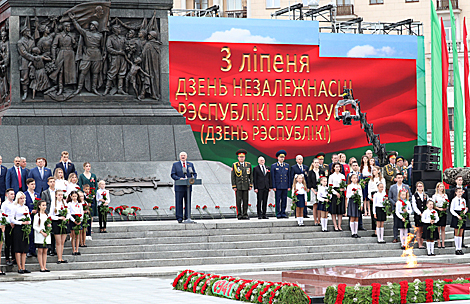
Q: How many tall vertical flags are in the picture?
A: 4